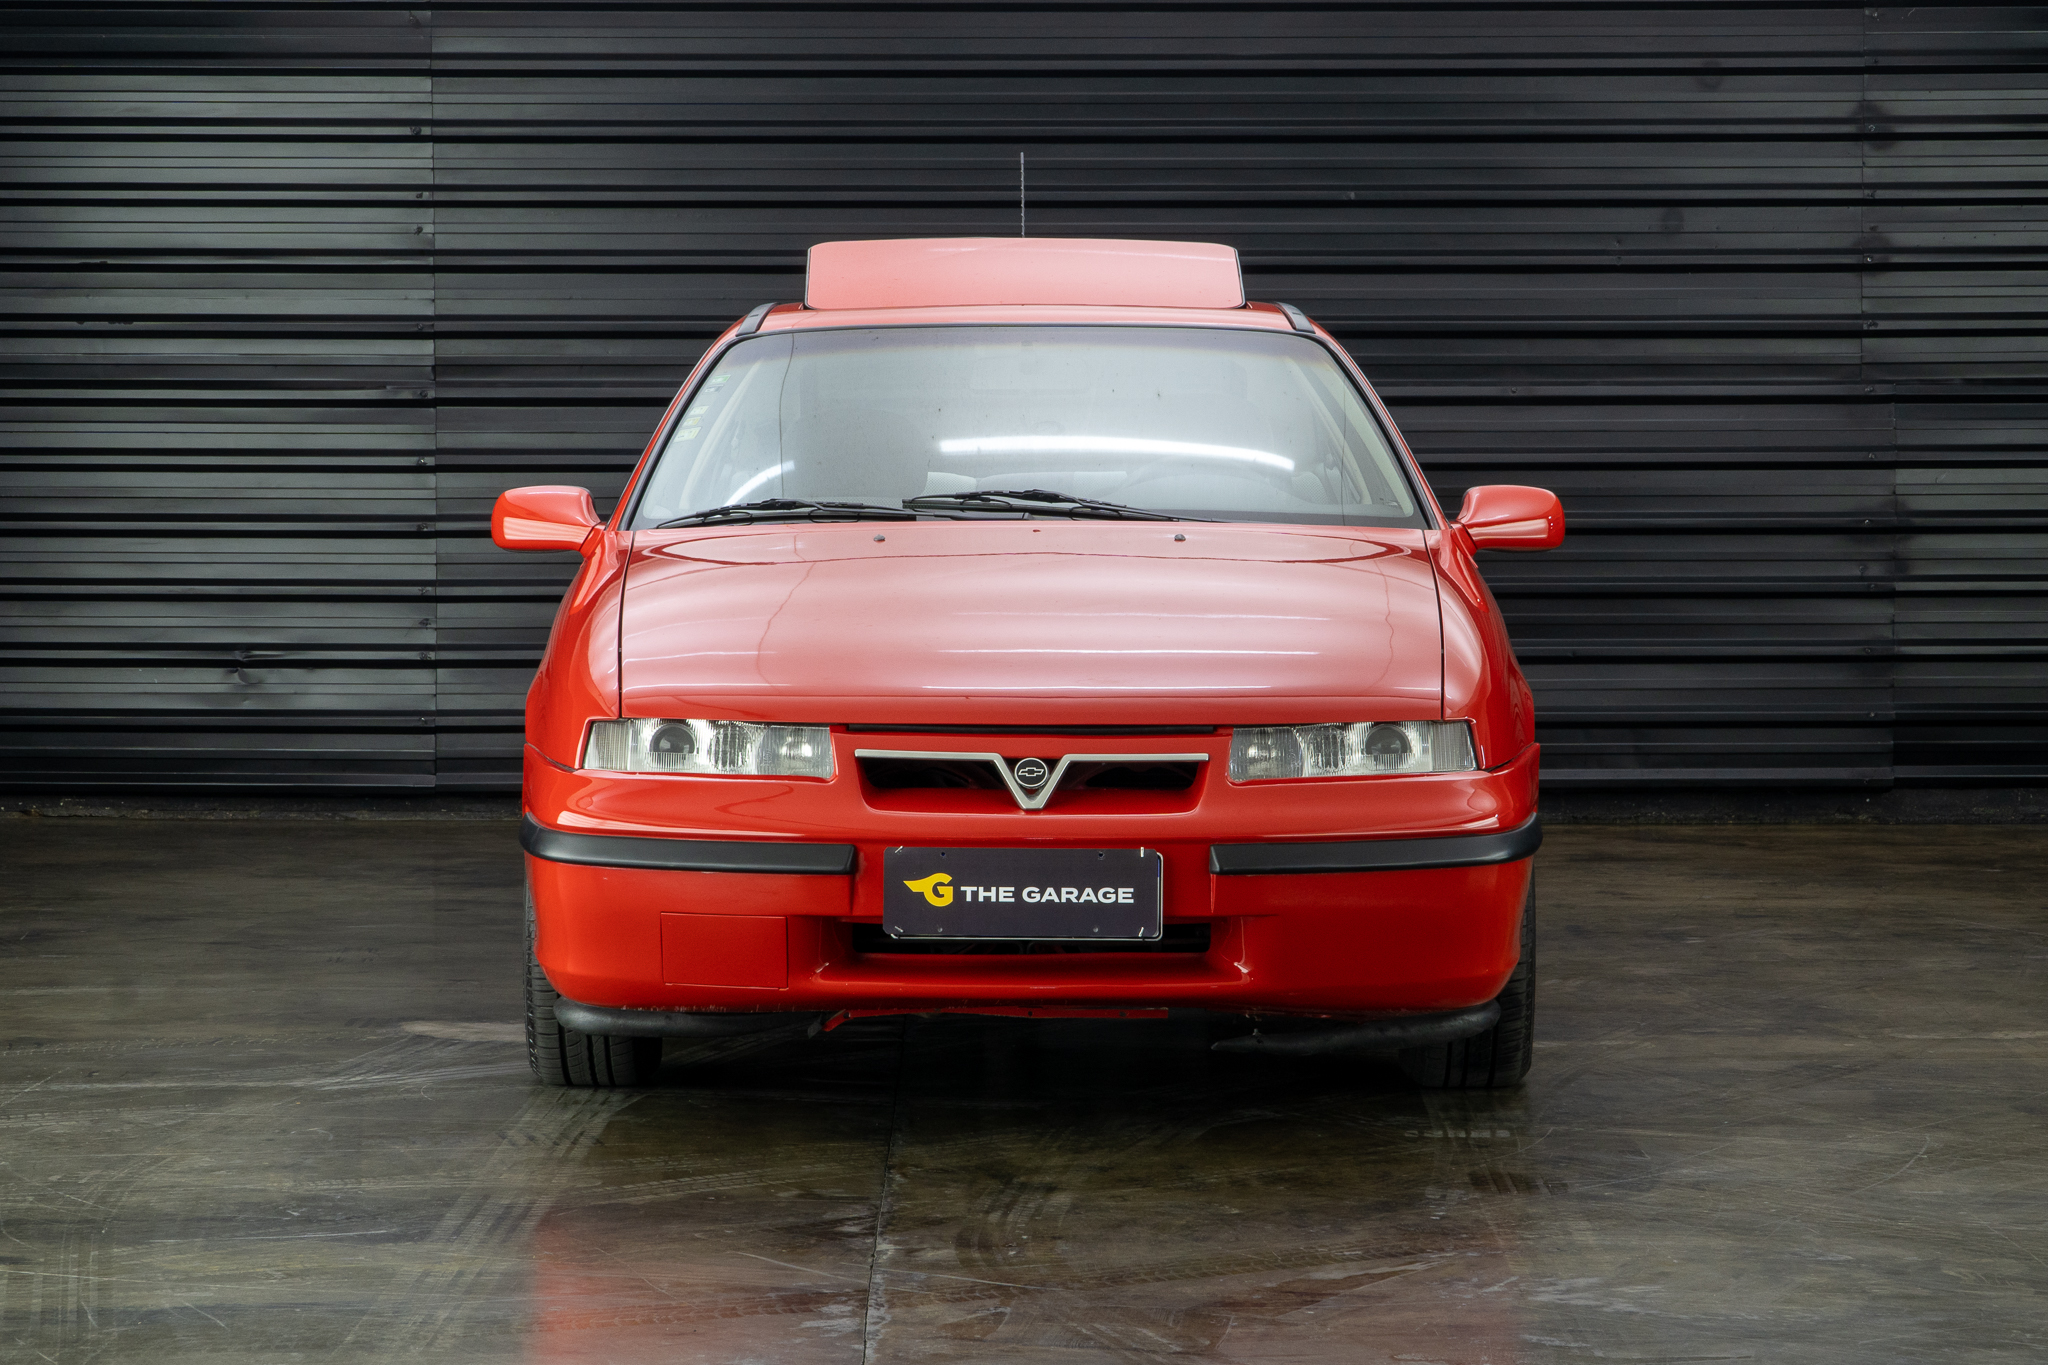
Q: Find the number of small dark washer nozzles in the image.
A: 2